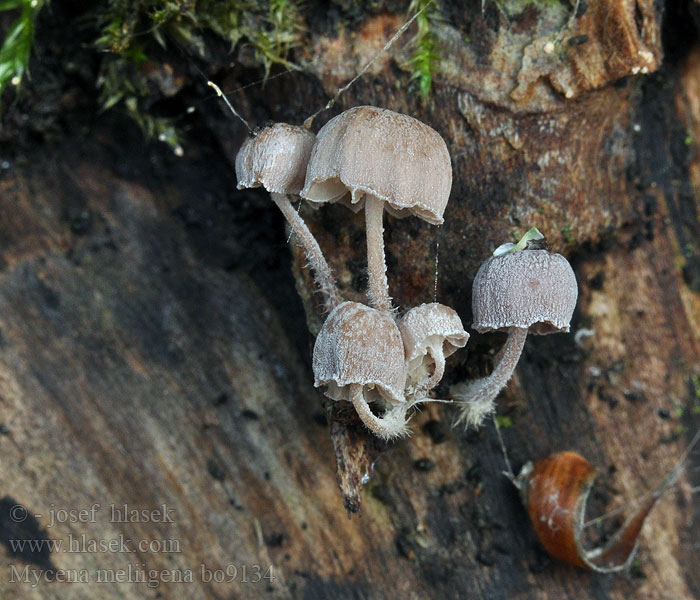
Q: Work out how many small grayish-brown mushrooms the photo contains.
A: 5